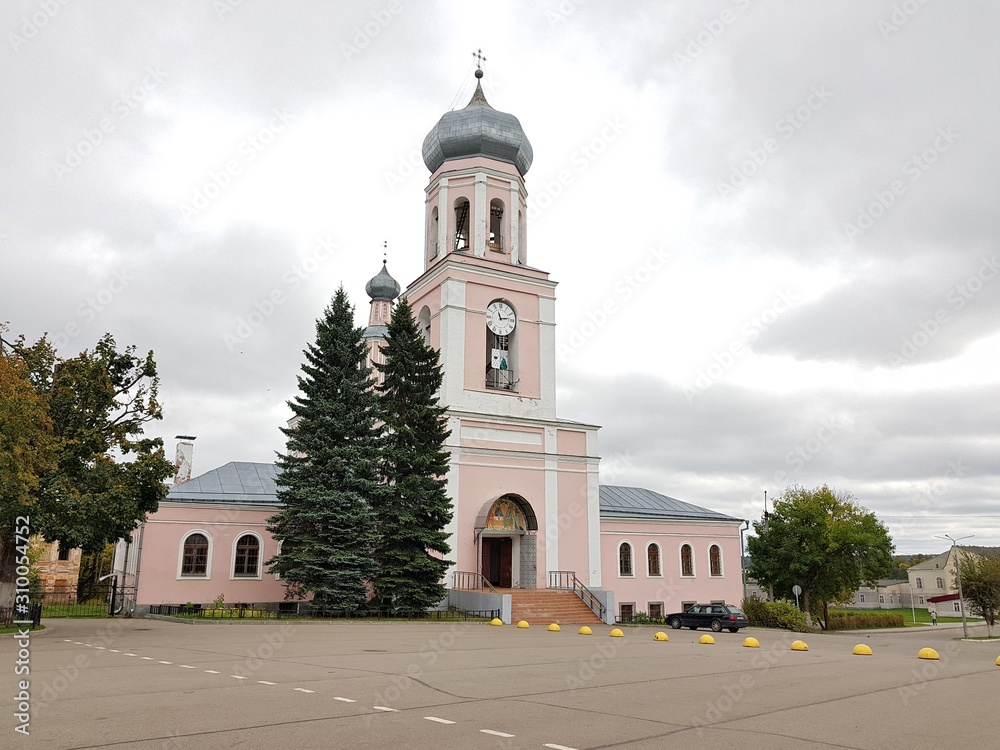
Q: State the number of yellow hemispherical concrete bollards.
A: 12